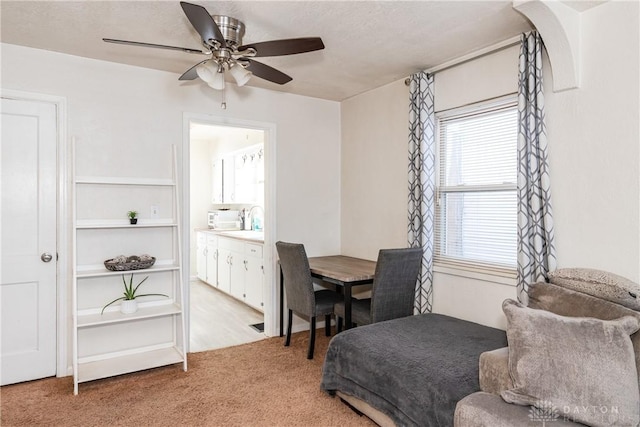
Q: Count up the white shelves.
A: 5